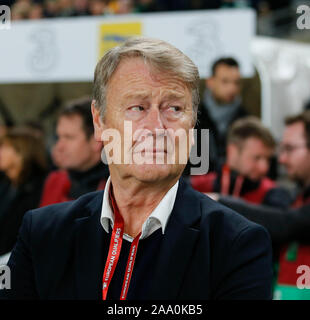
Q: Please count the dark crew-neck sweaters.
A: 1